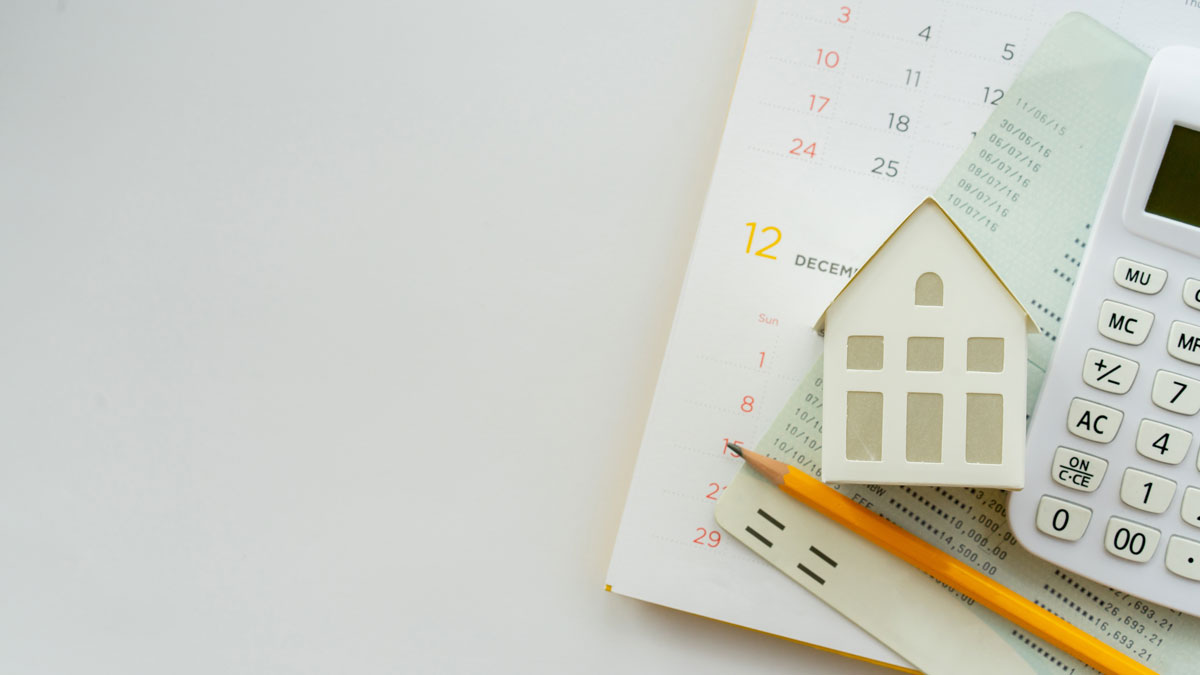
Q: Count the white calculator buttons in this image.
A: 15